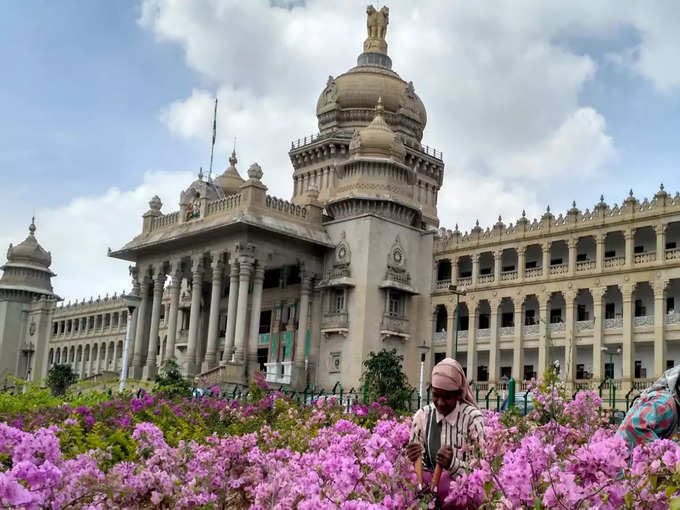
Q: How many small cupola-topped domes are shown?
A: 3